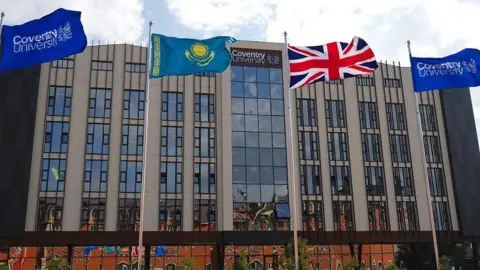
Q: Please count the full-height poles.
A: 3